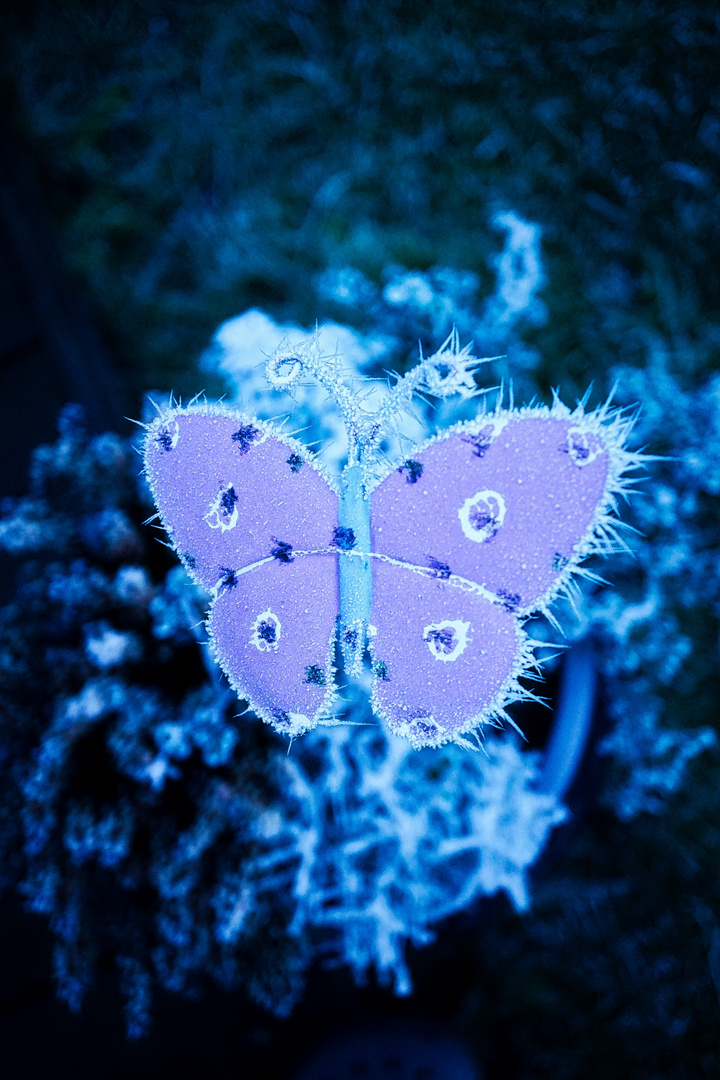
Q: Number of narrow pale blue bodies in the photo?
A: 1